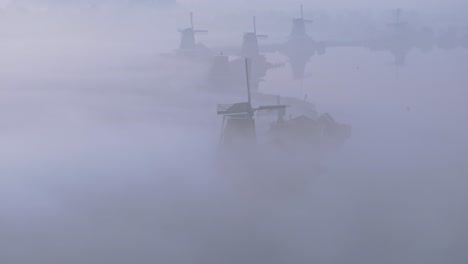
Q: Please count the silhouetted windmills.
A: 5